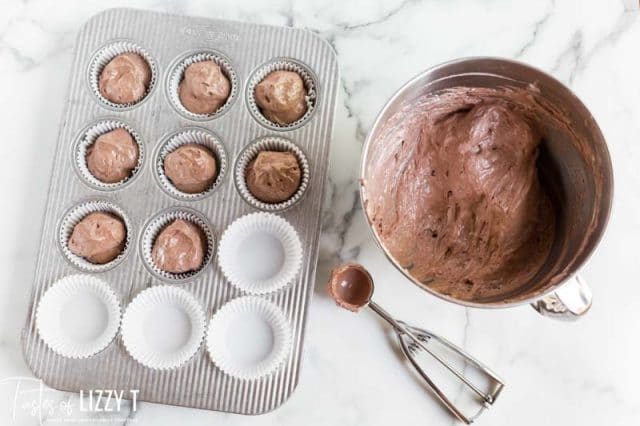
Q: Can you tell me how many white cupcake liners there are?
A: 12